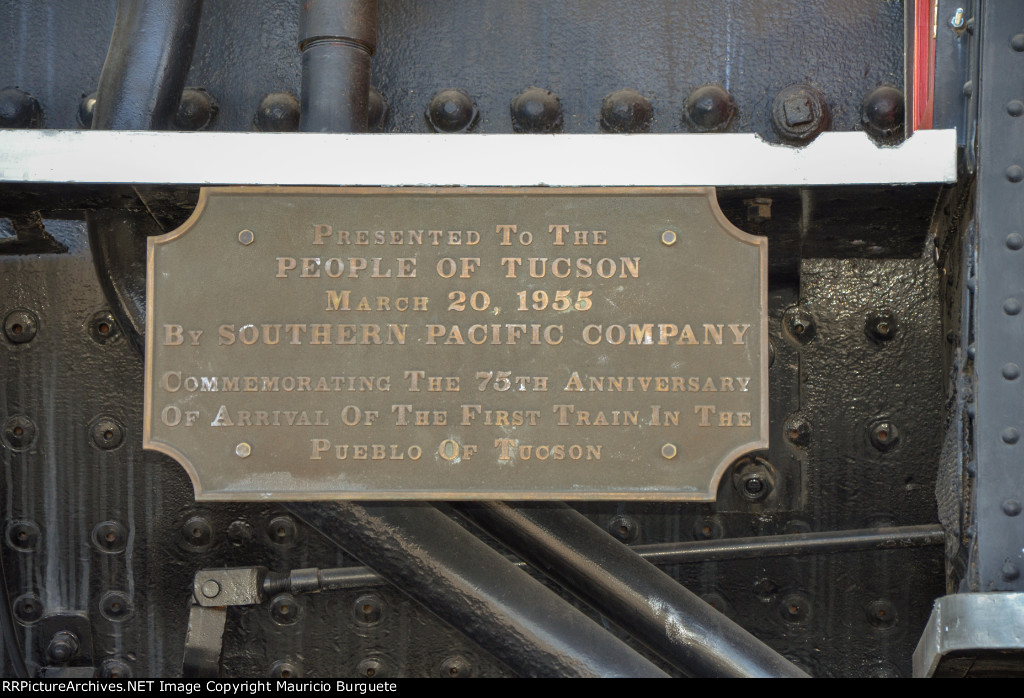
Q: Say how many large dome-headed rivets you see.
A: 10